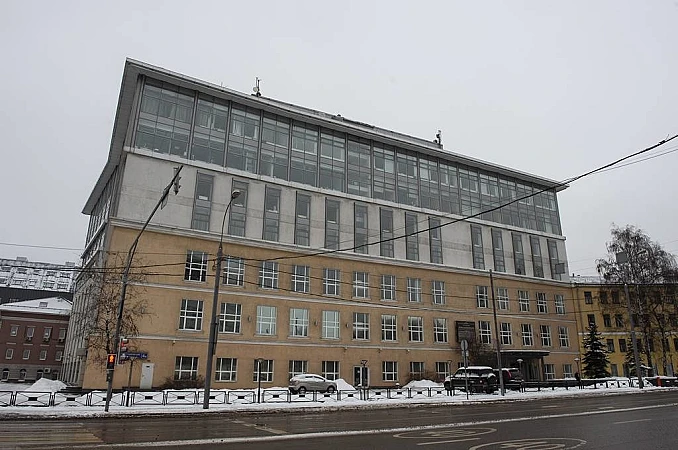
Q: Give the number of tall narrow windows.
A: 14